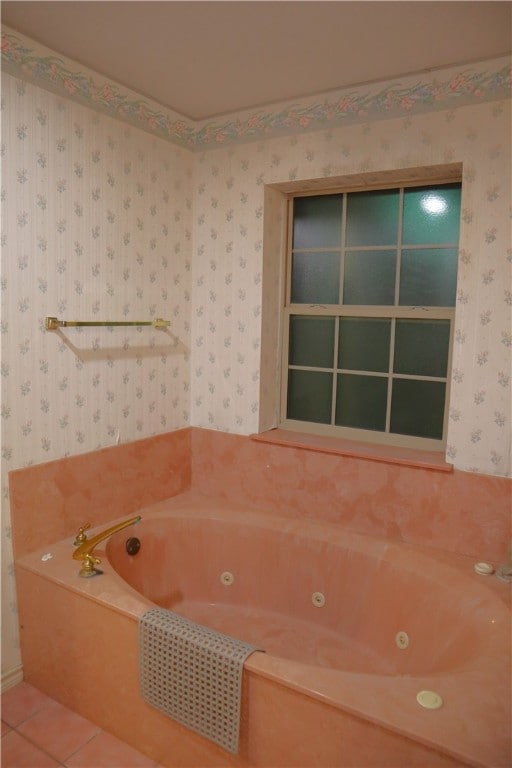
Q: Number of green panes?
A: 12